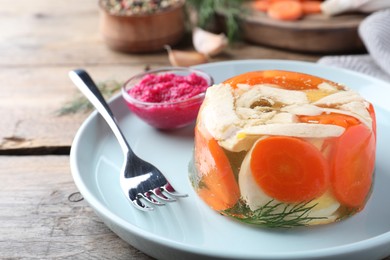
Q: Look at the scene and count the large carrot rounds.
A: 3